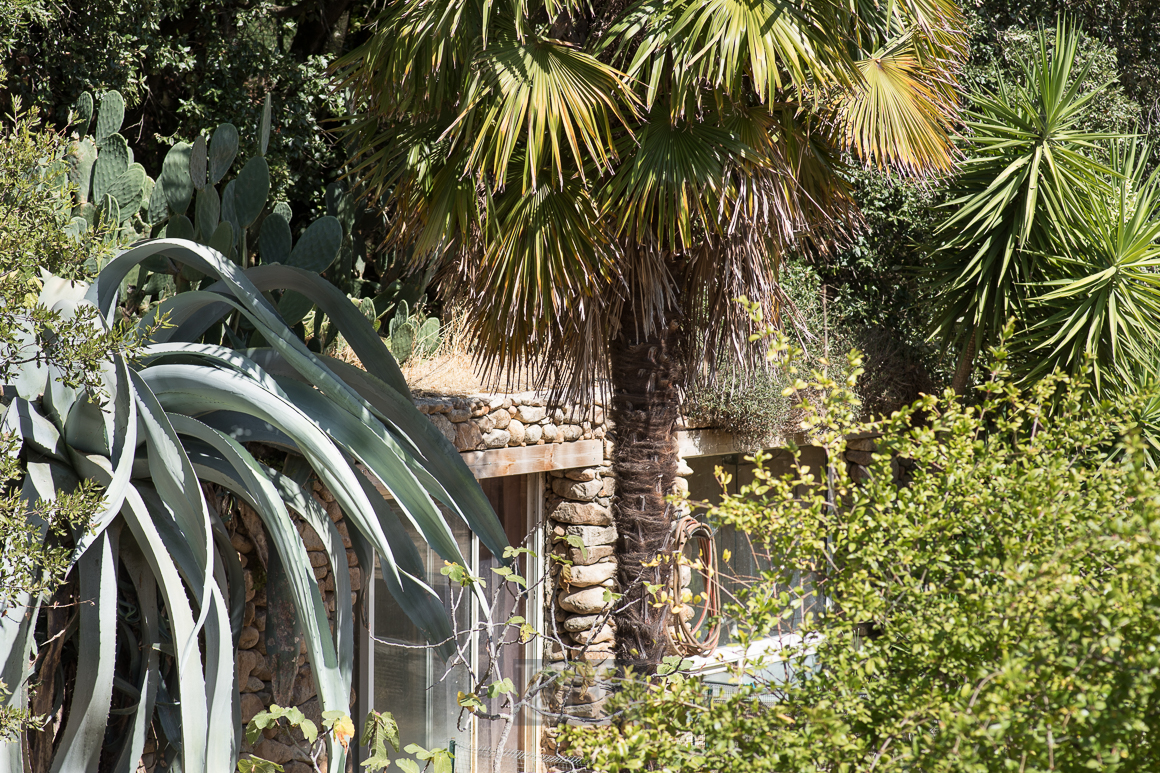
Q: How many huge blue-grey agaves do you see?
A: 1